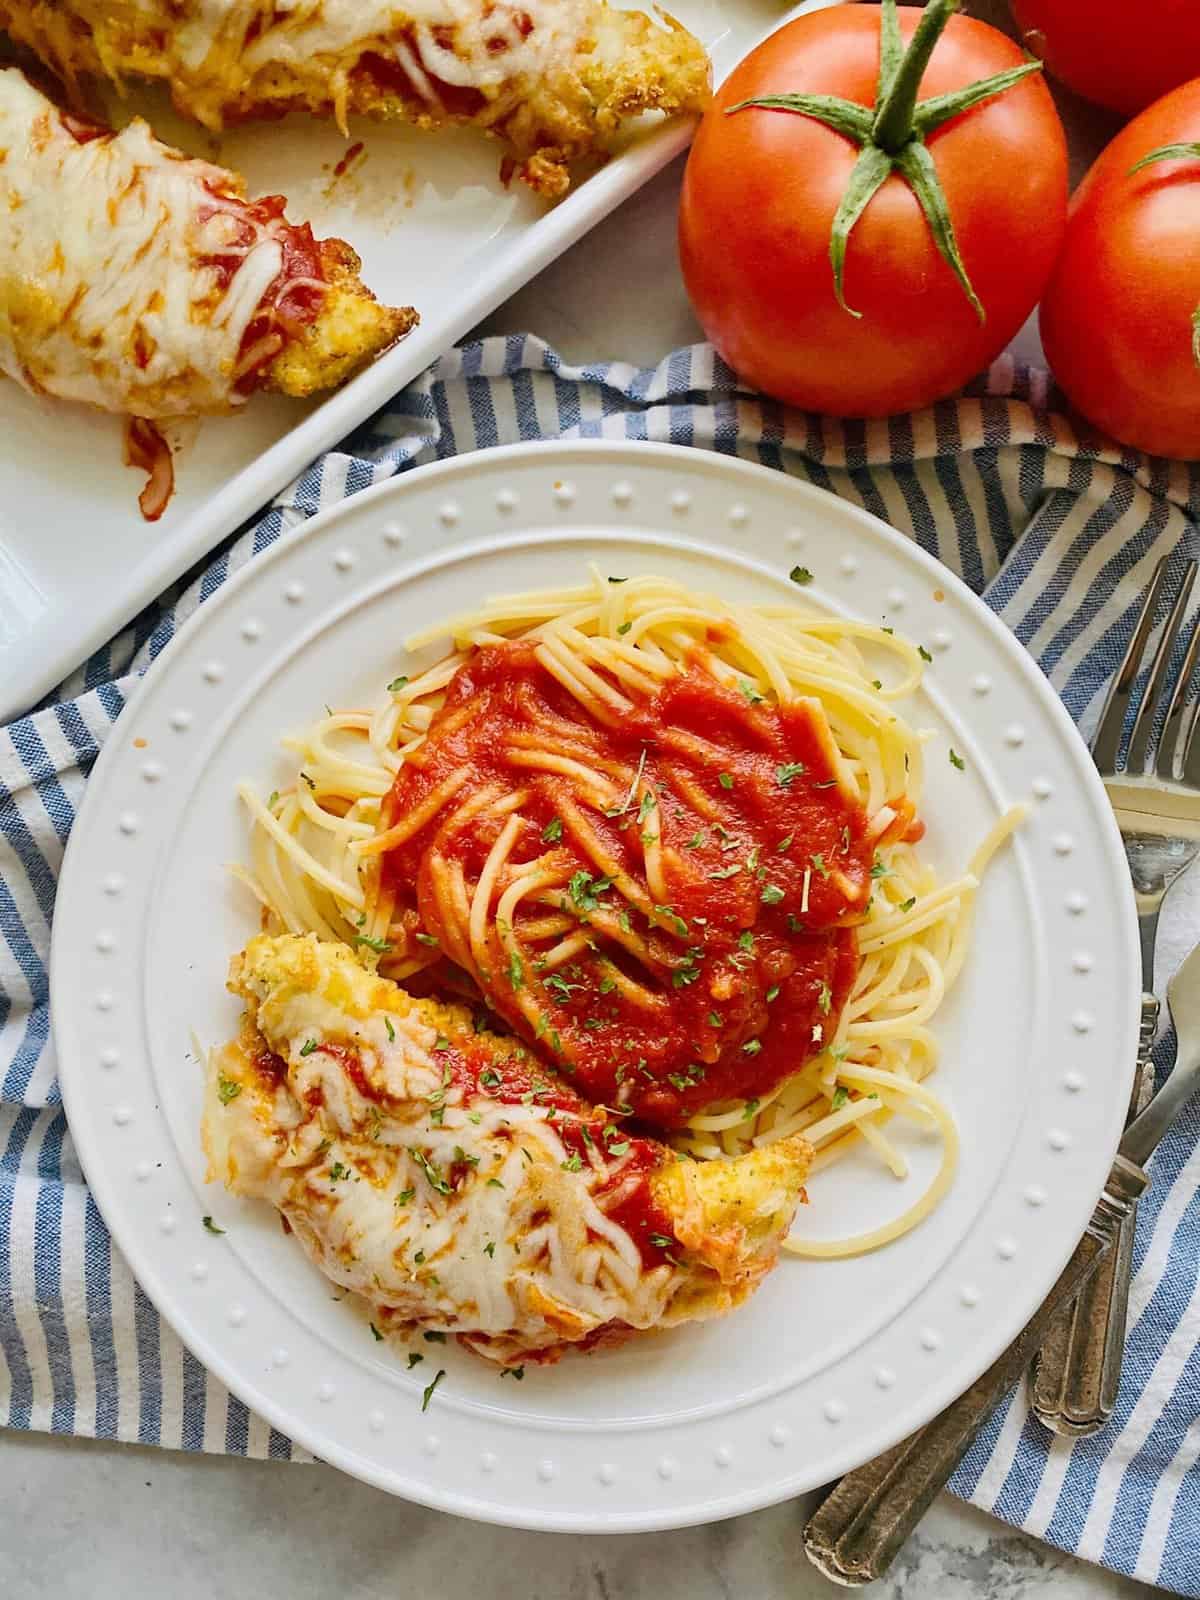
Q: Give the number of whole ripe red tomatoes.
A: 3